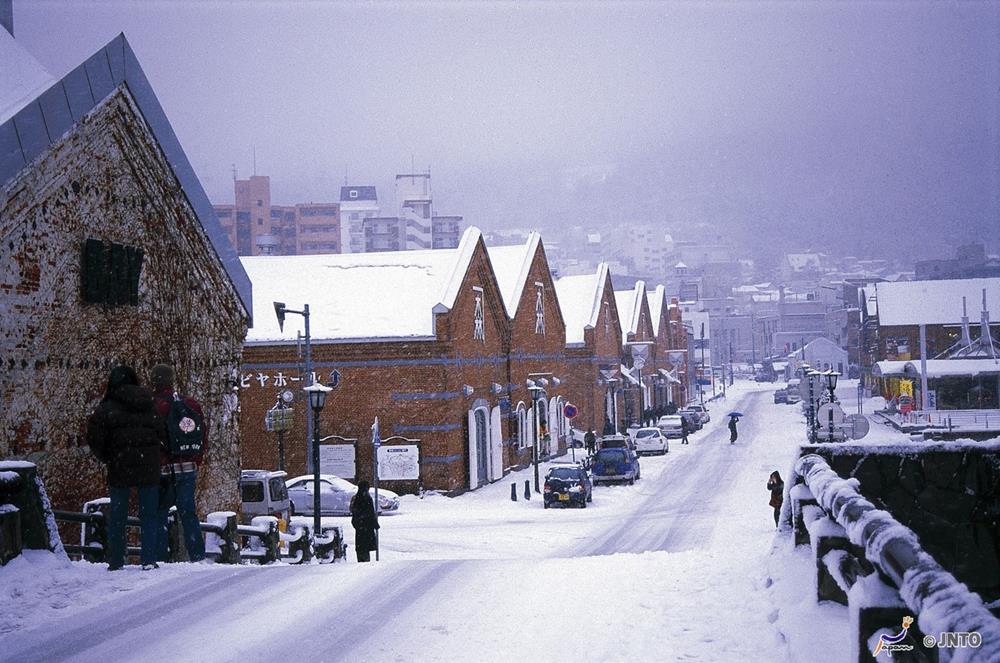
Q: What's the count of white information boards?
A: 2